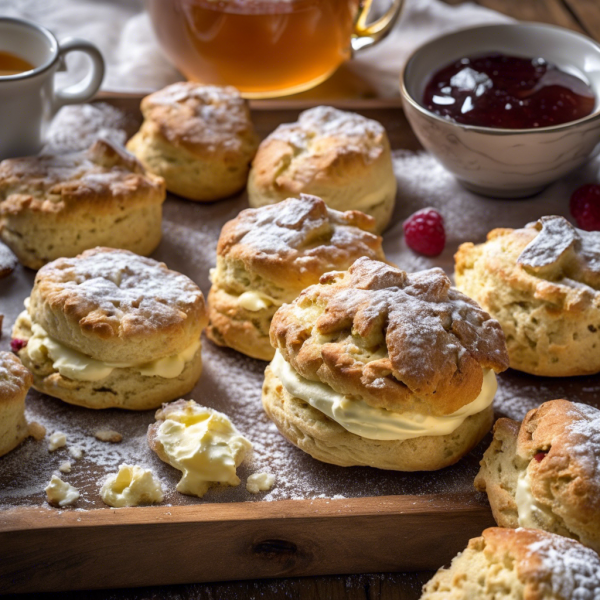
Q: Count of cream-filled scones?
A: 4